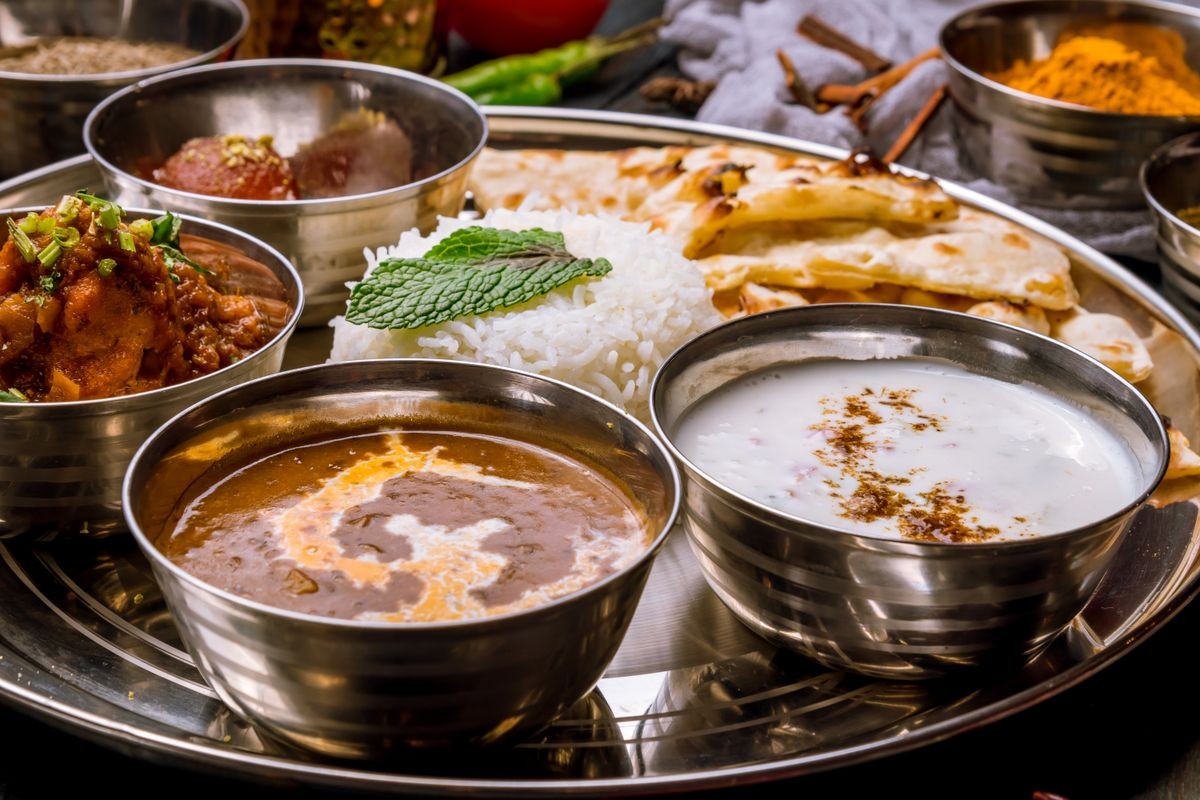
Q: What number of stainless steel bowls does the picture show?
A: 7